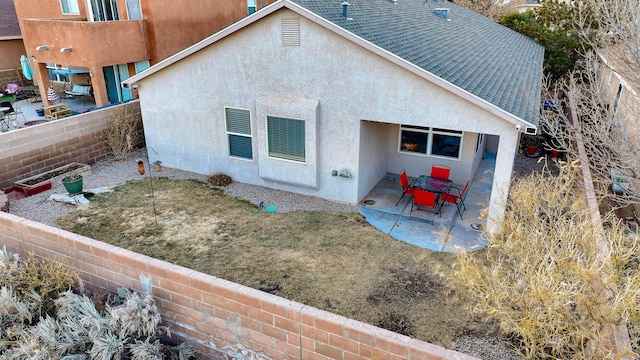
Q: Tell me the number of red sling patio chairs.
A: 4